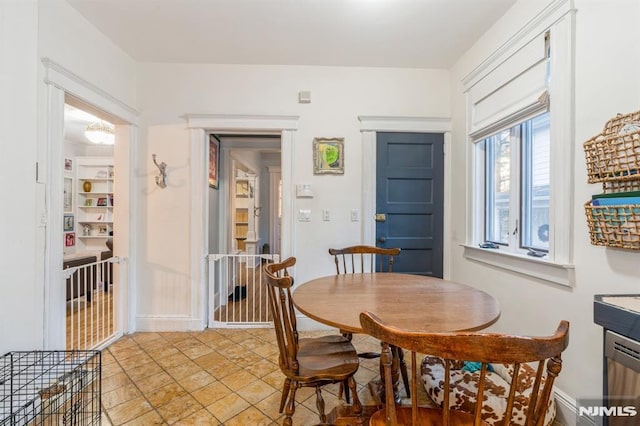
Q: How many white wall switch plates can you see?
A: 3